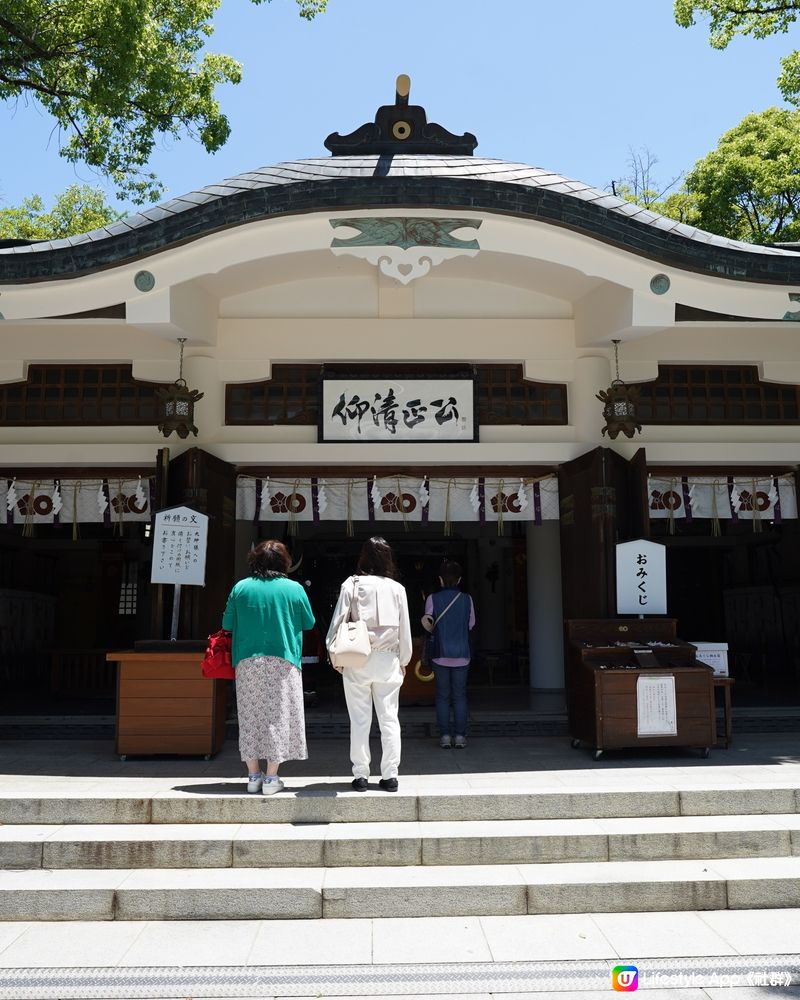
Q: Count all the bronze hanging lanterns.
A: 2